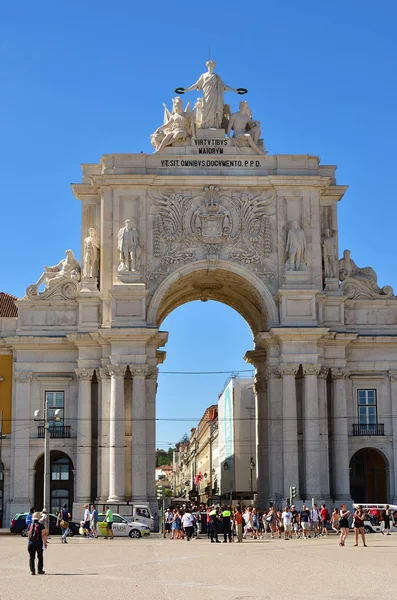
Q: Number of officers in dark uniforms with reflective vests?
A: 2